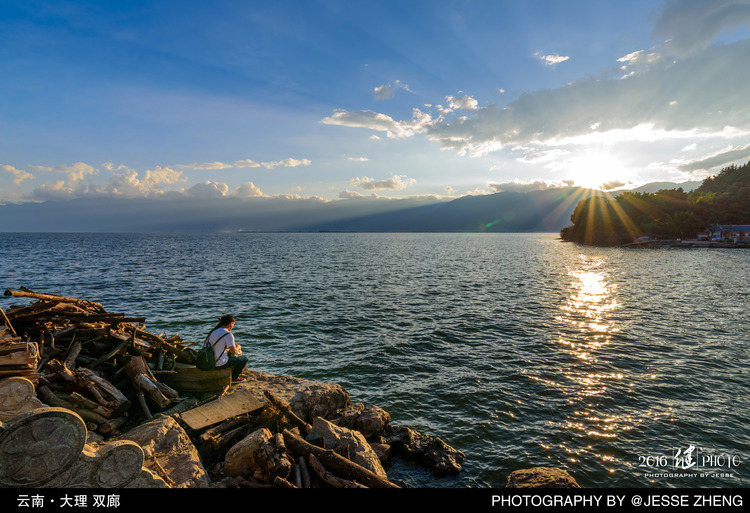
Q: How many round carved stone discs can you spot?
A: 3